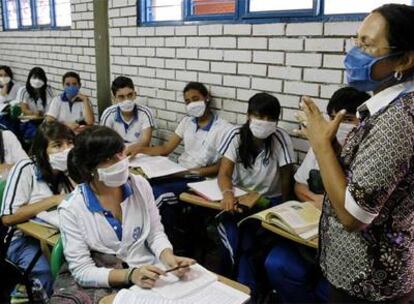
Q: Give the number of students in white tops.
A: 10